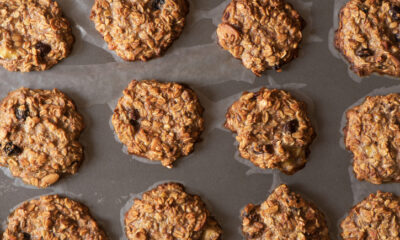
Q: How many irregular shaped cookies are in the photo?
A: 12